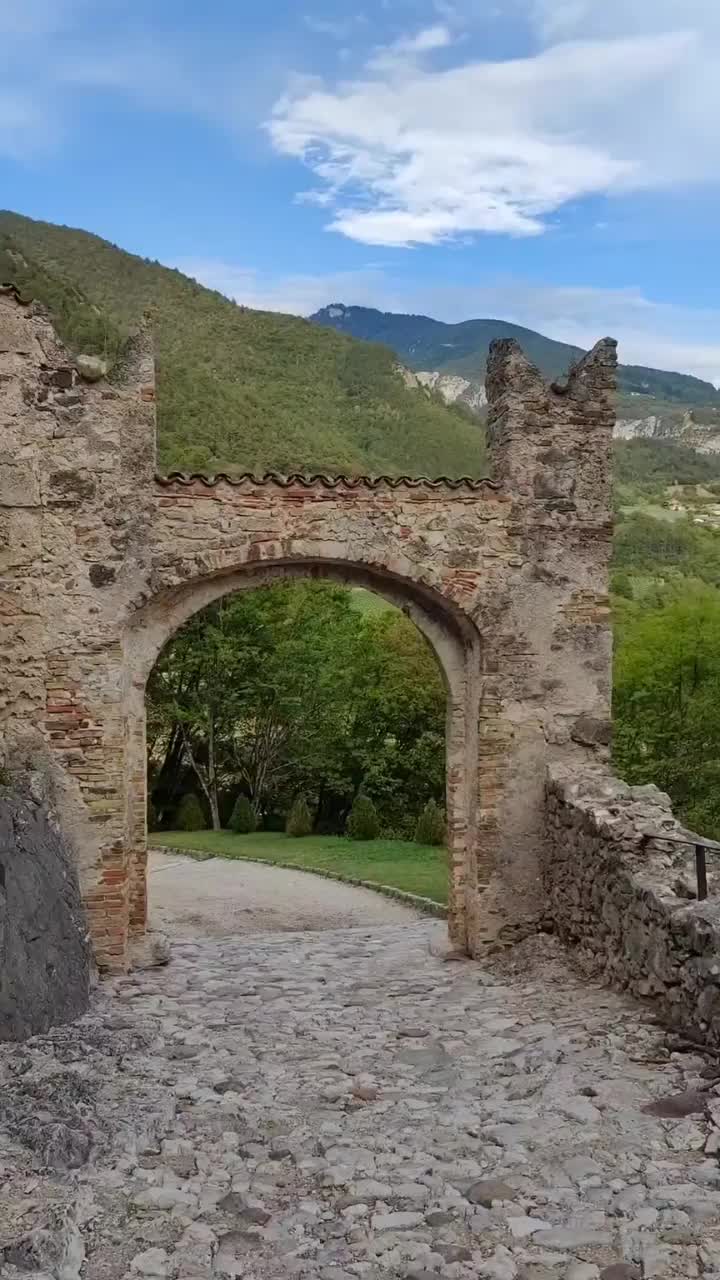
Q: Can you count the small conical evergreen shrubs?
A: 5